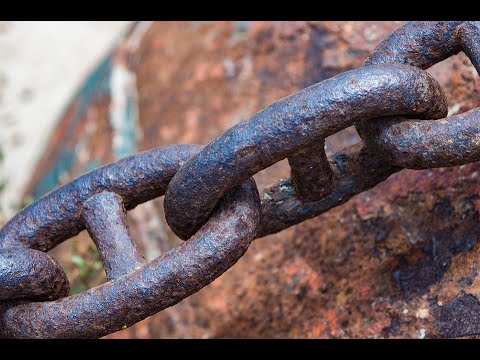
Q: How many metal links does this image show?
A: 4